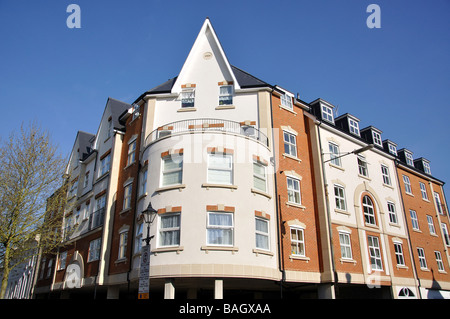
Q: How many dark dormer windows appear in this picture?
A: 6